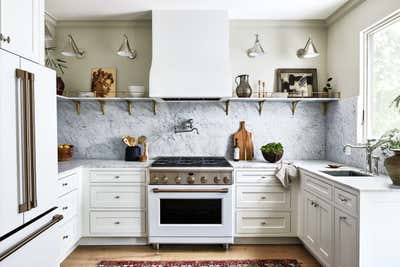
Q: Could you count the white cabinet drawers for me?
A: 11